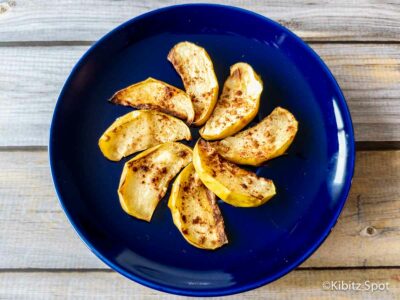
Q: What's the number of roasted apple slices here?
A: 8